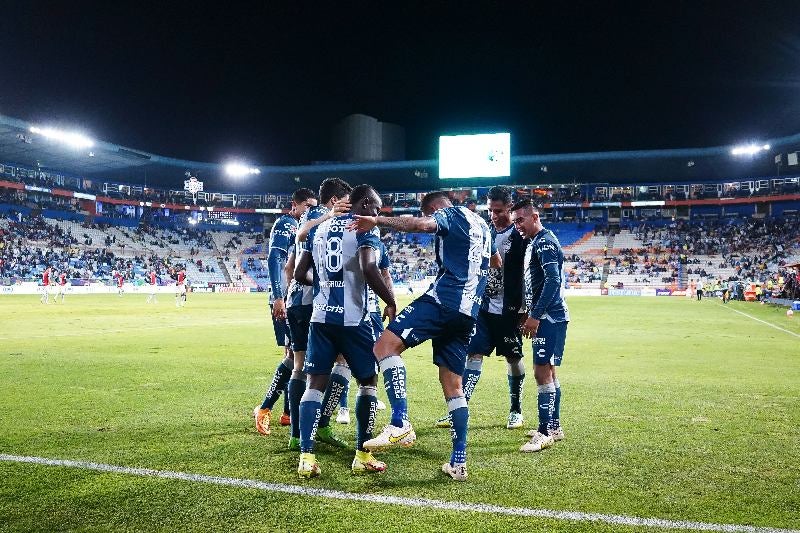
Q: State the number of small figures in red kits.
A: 5